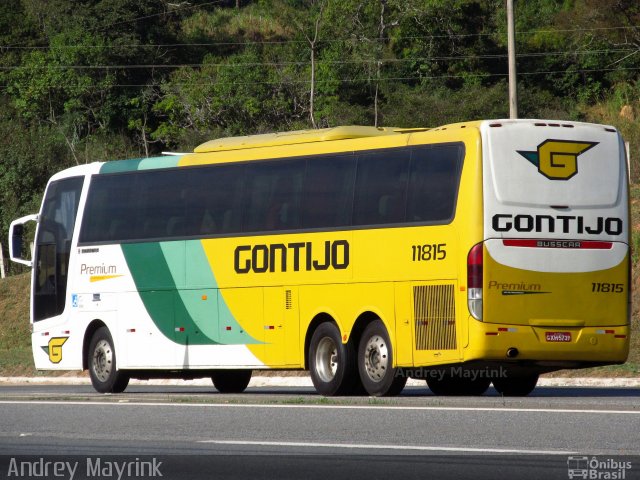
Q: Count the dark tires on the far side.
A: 3